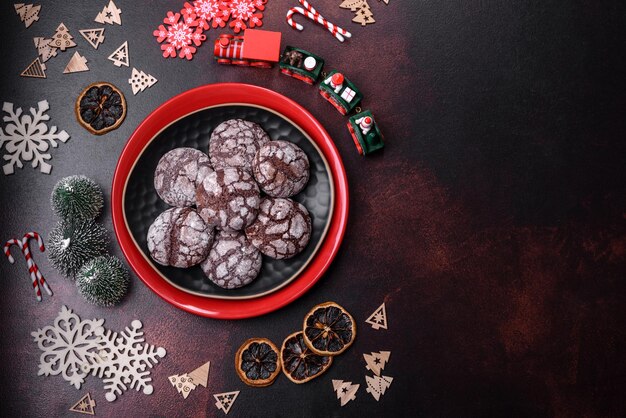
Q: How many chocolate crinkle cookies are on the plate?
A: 7